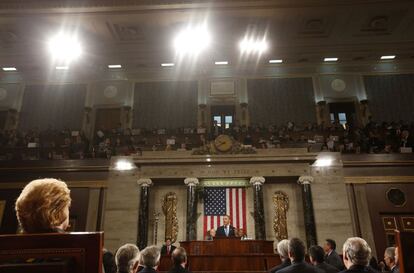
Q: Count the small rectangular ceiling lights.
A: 8